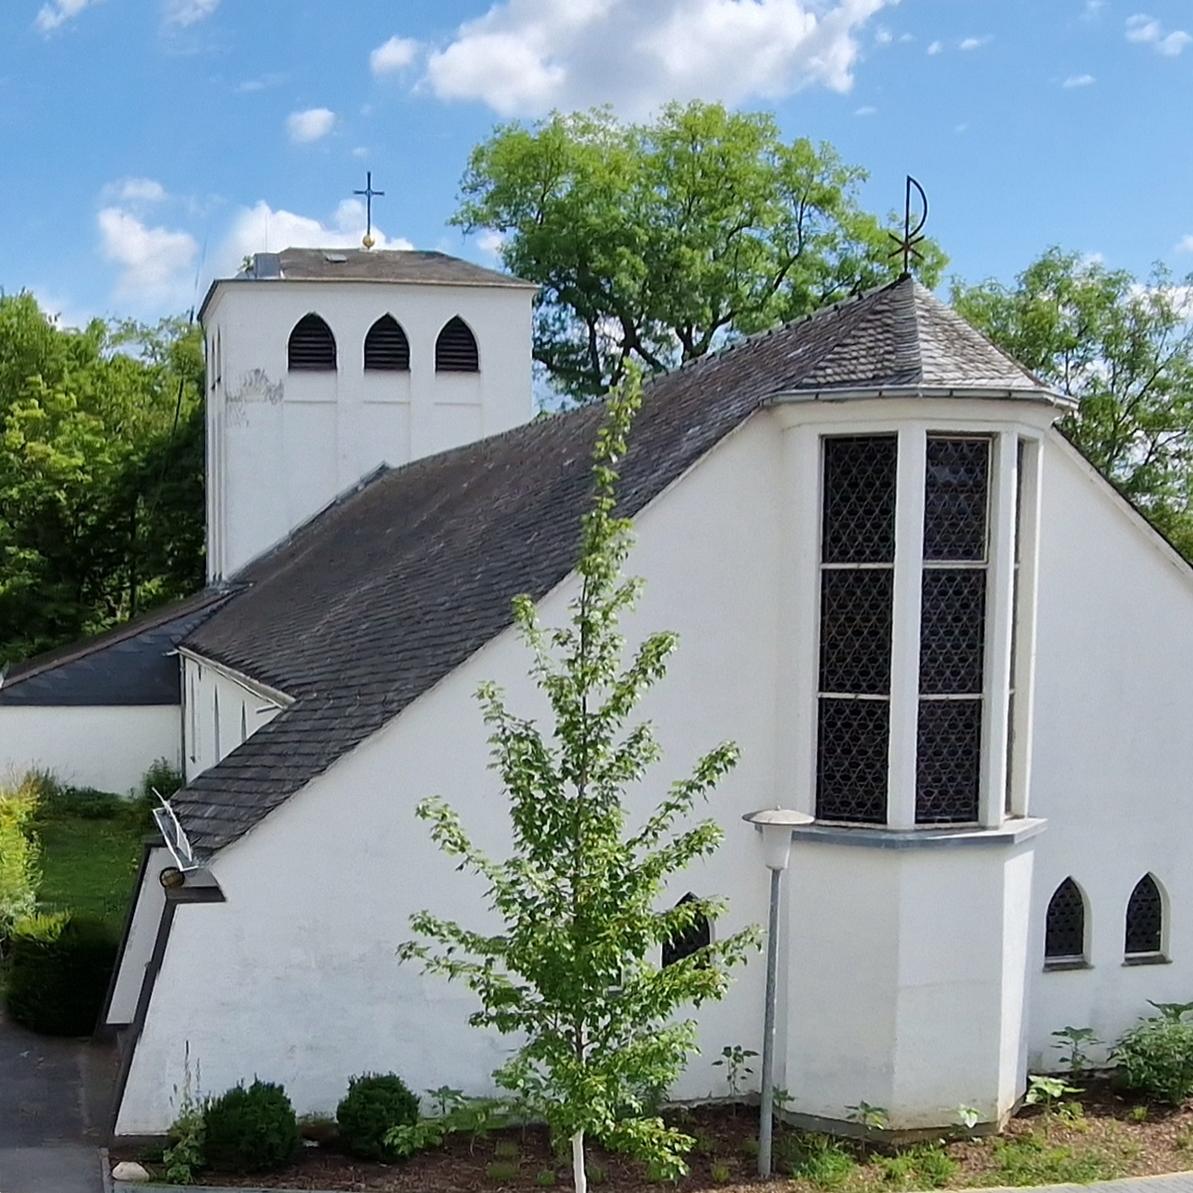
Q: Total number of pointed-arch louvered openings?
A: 3